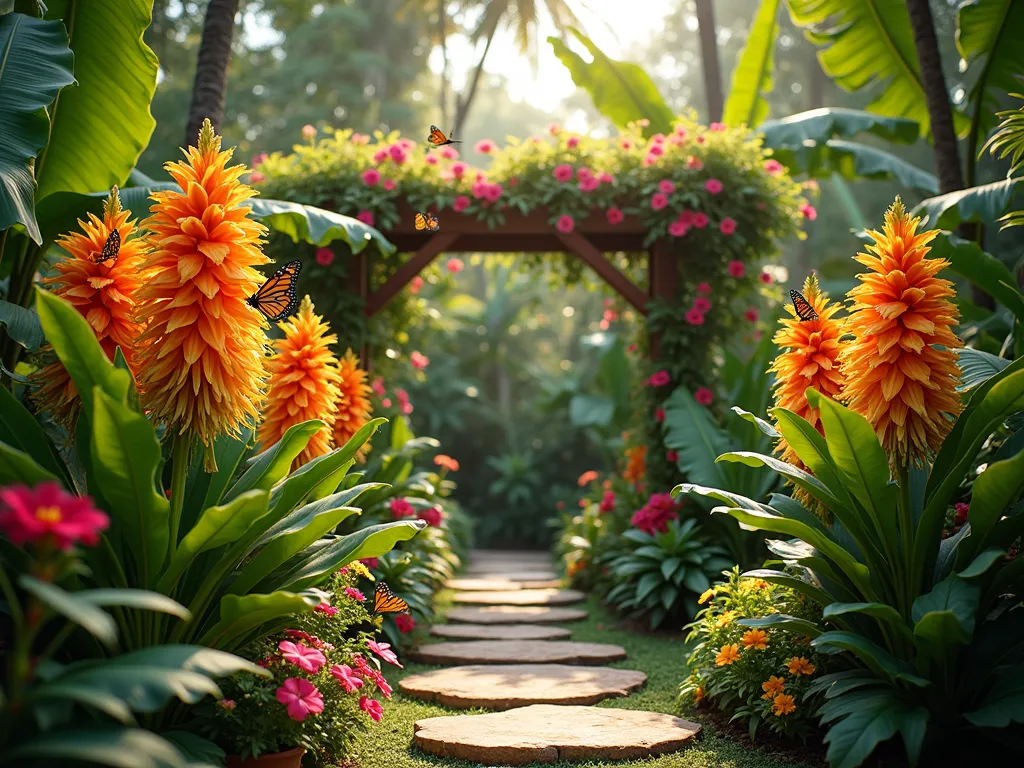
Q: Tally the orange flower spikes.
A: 6